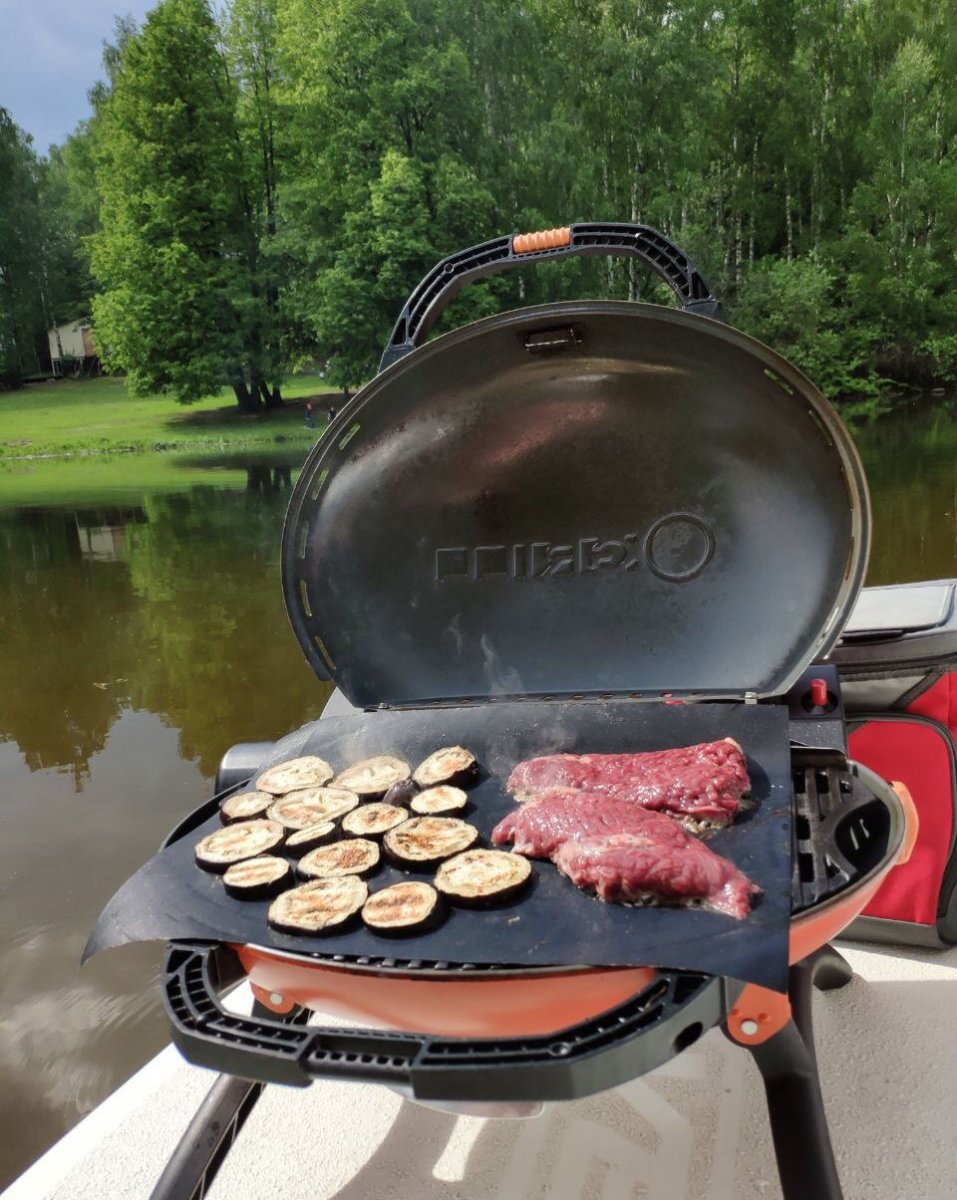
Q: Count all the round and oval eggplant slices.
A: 15